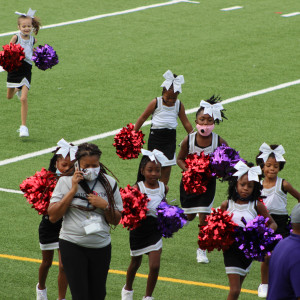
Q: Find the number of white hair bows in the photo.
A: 7